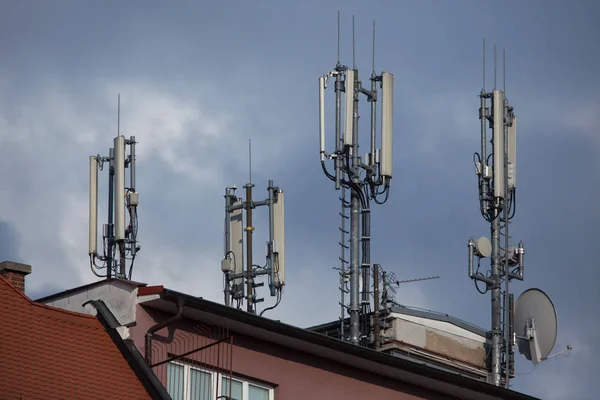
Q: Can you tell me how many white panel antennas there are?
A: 9